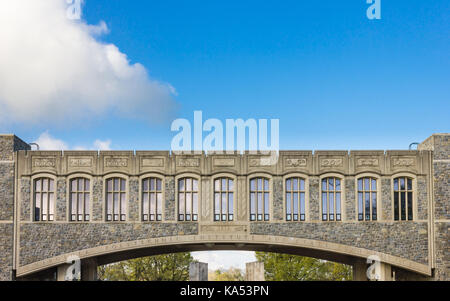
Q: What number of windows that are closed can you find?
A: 11